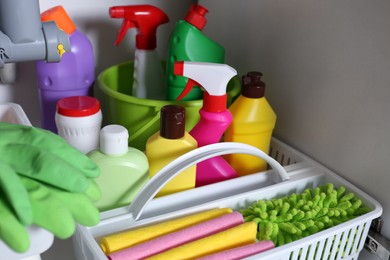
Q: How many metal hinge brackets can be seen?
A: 1